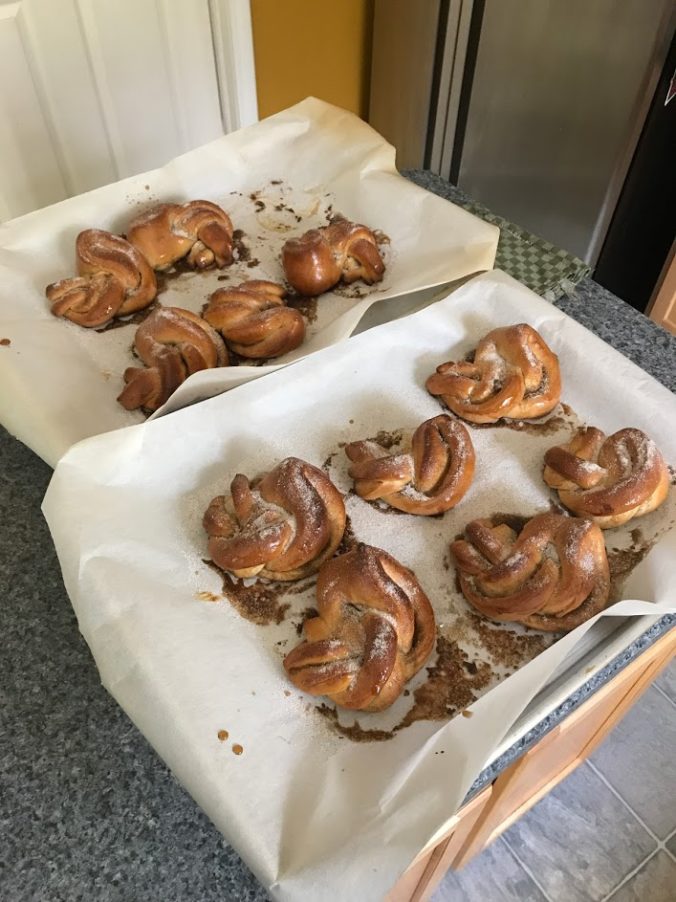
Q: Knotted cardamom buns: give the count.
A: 11